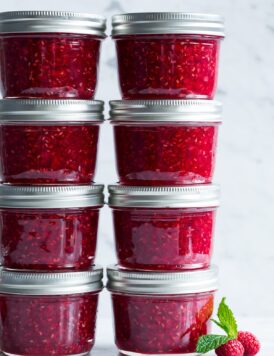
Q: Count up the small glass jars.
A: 8